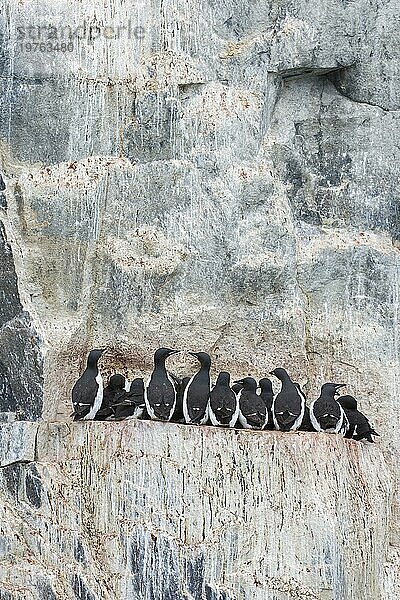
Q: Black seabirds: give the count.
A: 12